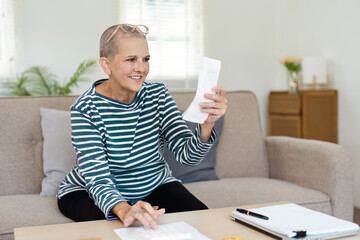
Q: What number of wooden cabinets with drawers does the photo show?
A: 1